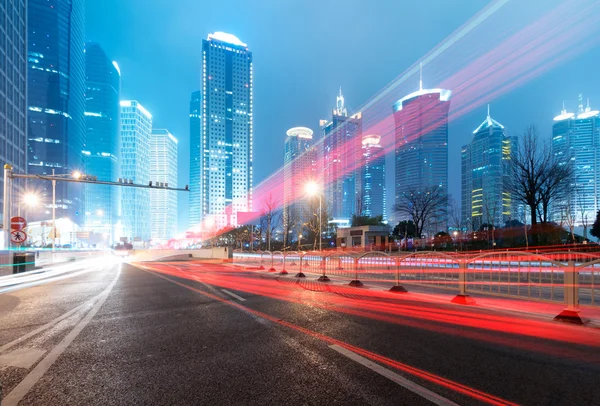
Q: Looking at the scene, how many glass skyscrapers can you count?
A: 13